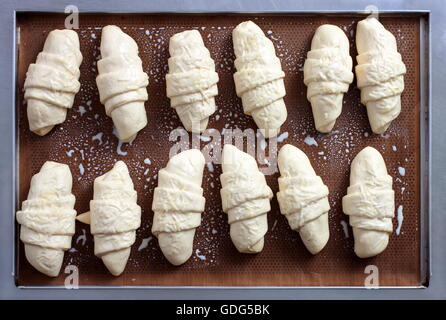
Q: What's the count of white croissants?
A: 12